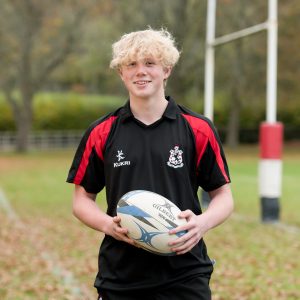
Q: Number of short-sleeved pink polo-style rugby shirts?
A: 0